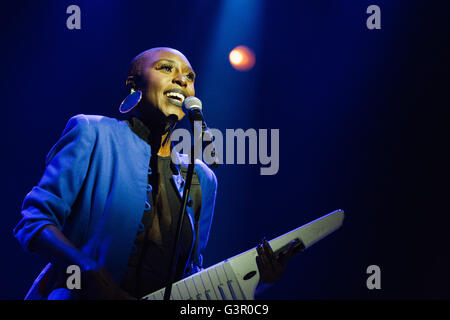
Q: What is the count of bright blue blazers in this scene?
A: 1